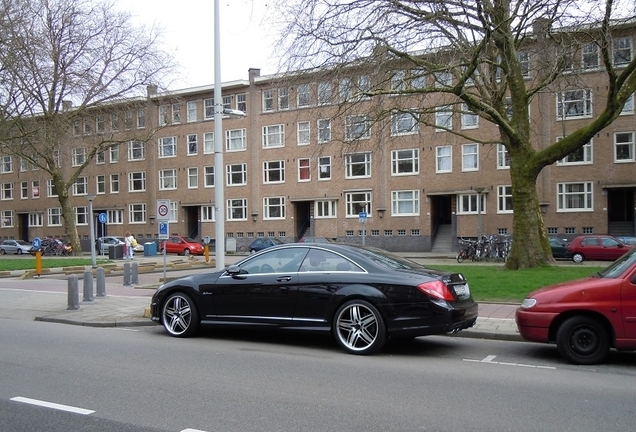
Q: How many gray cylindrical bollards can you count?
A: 5